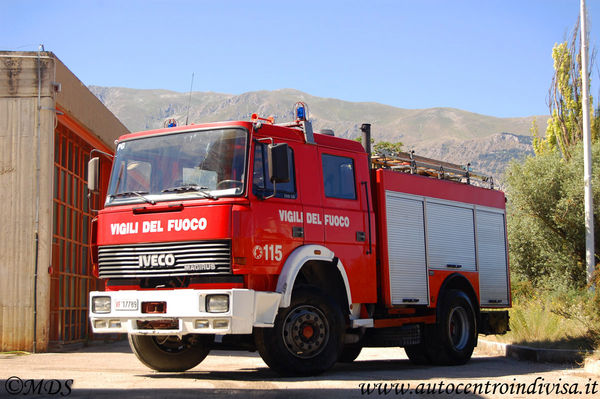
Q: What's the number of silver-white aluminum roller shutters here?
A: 3